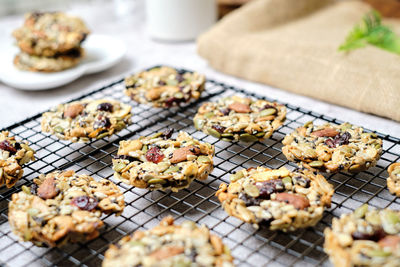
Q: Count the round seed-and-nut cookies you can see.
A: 13